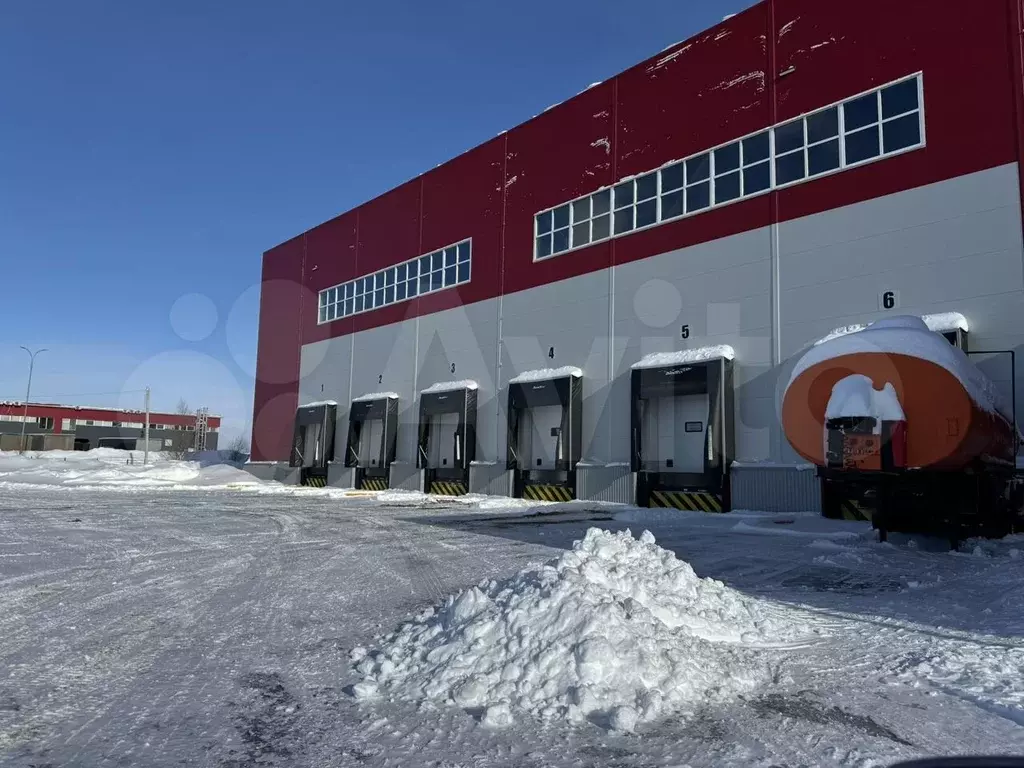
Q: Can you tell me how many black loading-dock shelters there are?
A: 6